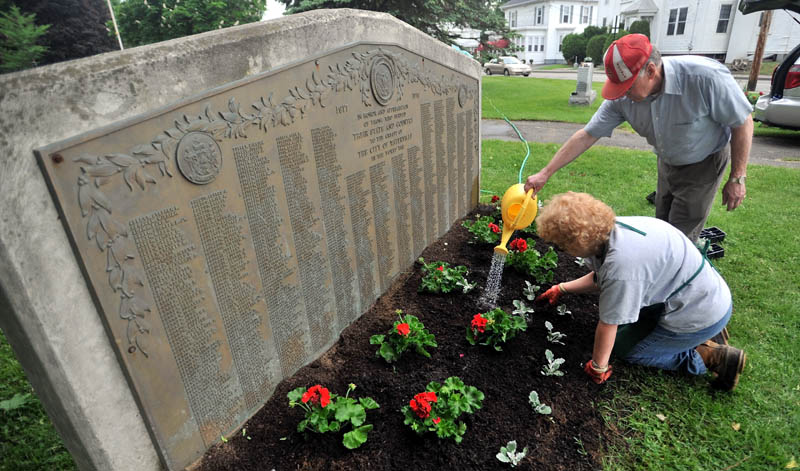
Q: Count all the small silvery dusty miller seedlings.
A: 9